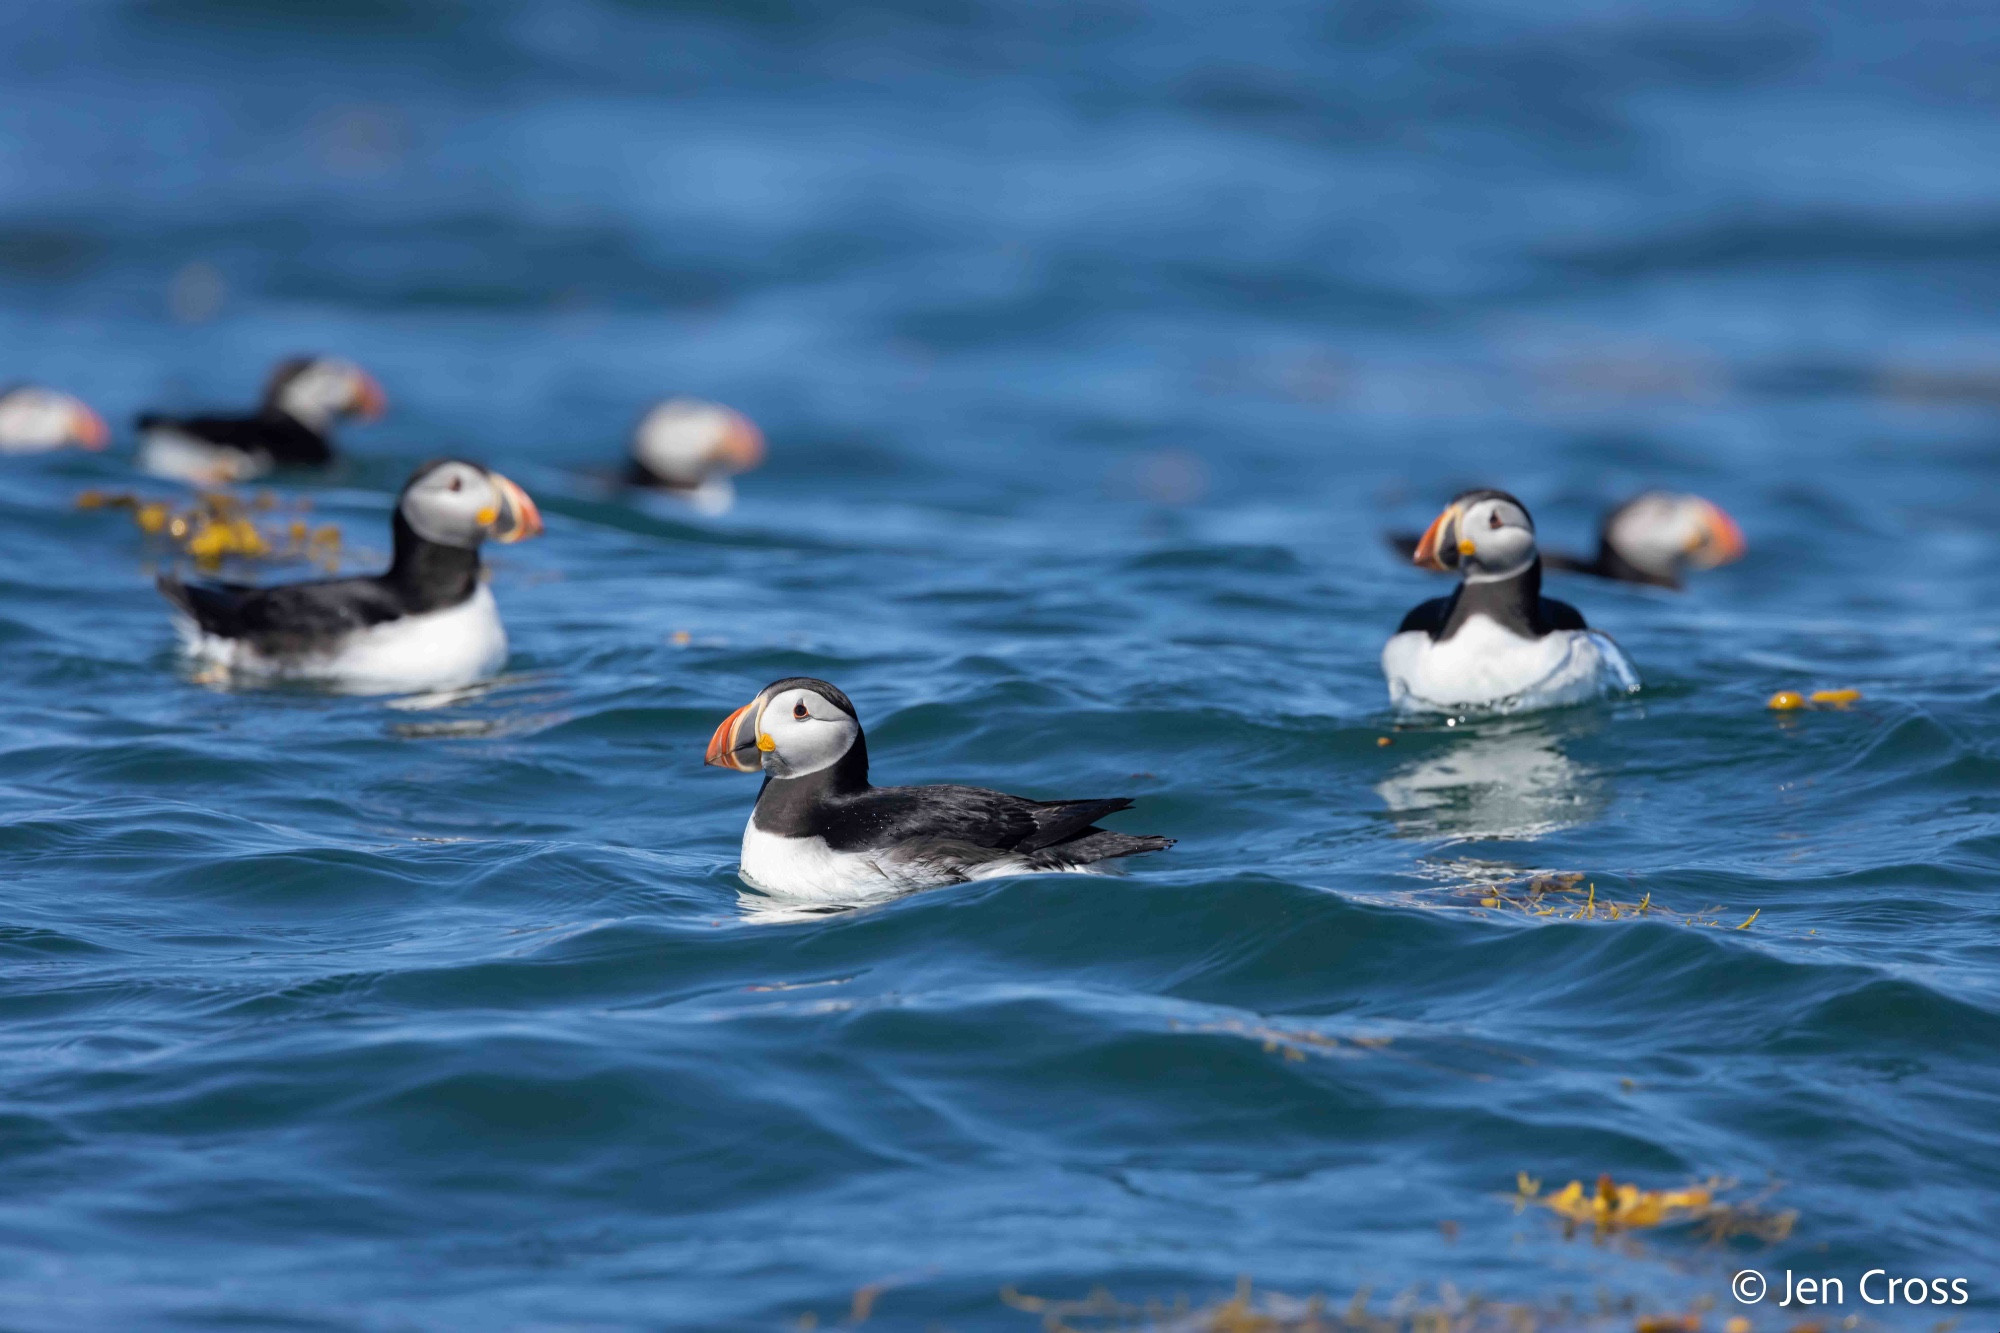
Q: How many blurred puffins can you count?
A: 4